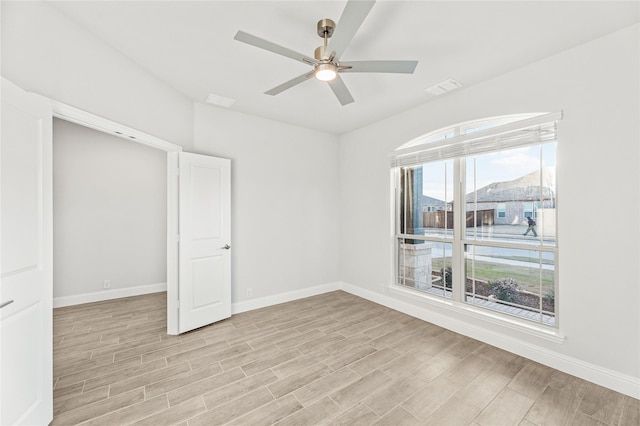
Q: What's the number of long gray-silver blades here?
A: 5